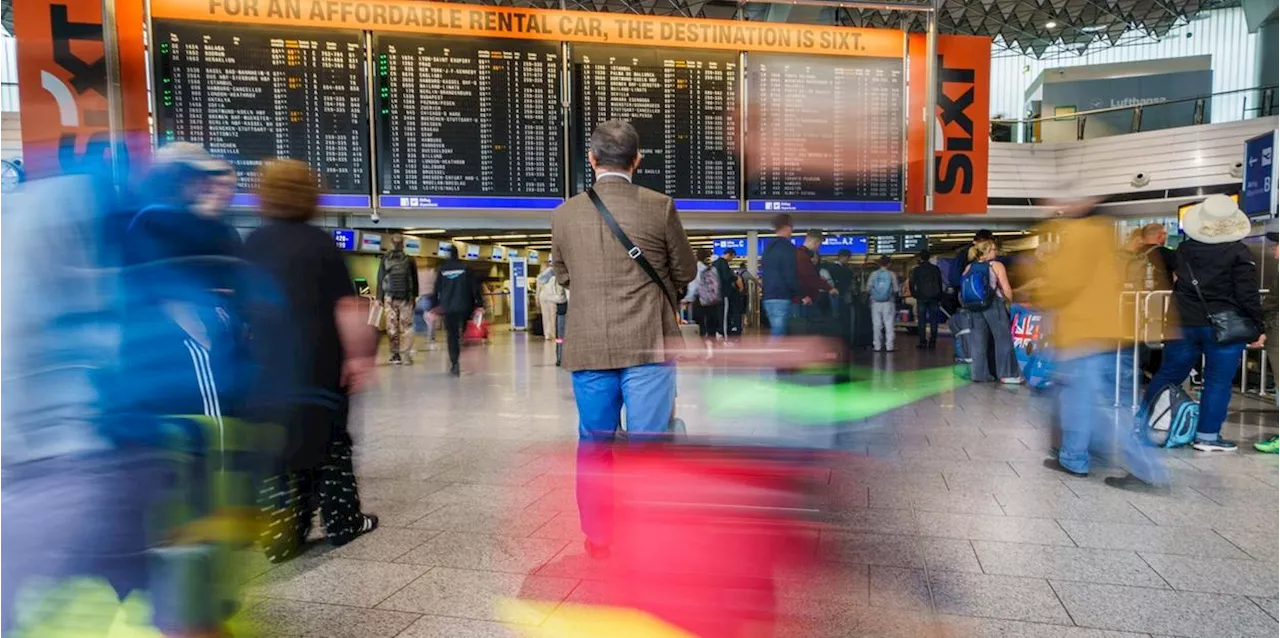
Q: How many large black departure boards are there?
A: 4